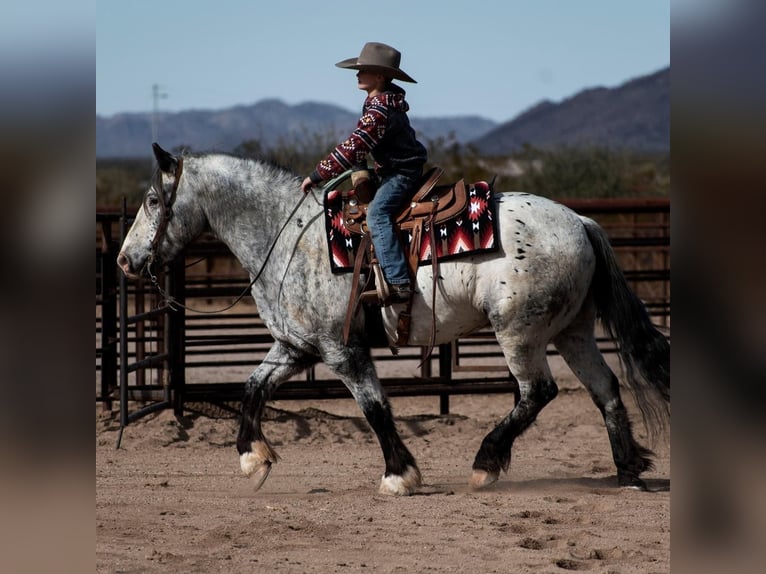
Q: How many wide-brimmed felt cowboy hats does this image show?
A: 1